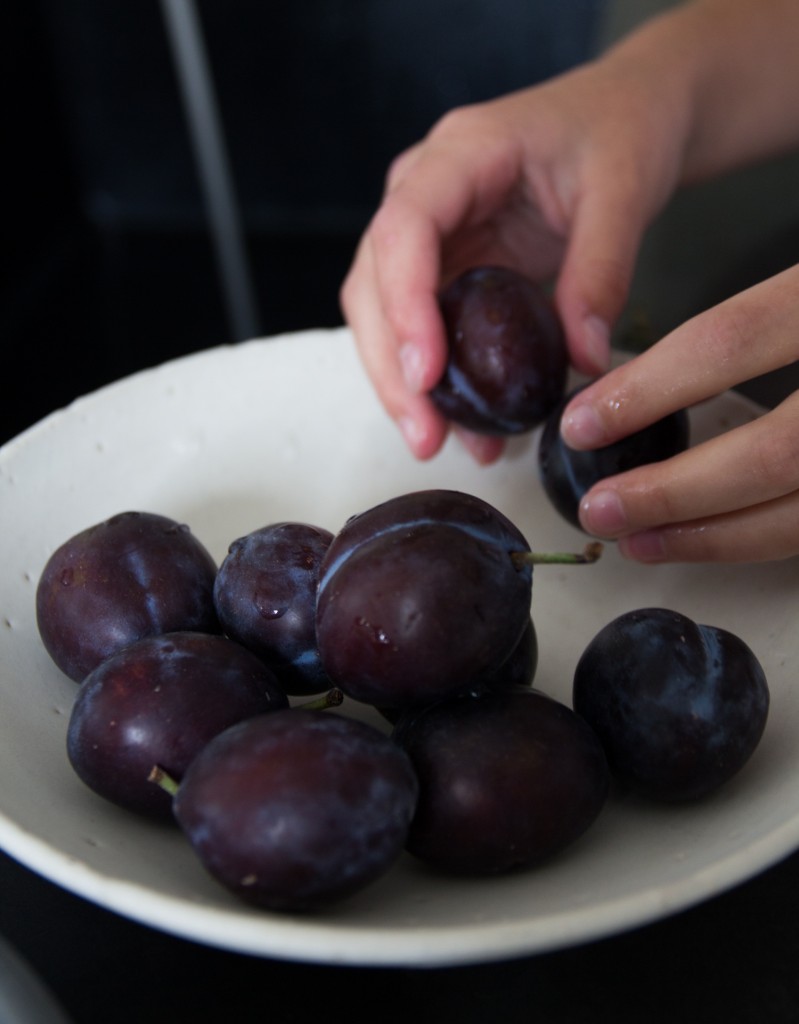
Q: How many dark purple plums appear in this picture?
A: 10